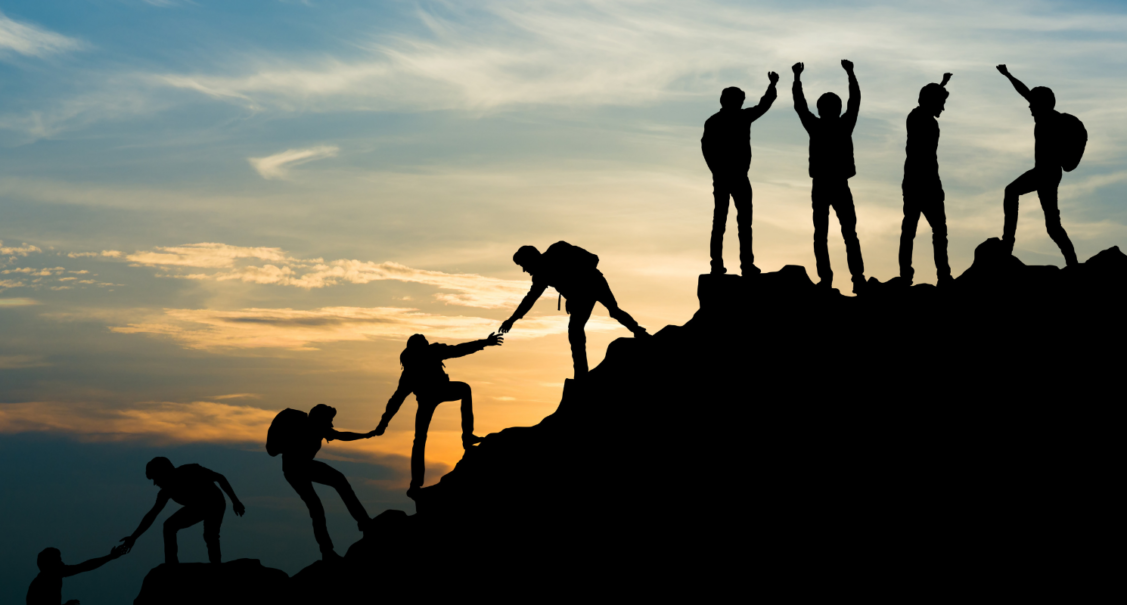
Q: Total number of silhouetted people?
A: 9